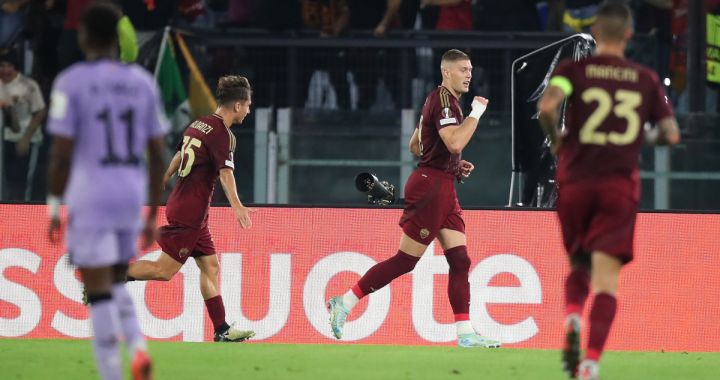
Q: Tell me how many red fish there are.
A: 0